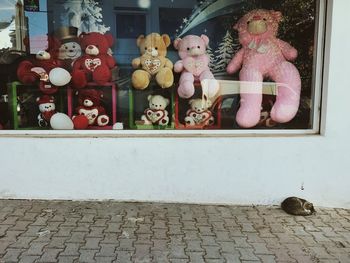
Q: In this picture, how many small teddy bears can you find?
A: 4